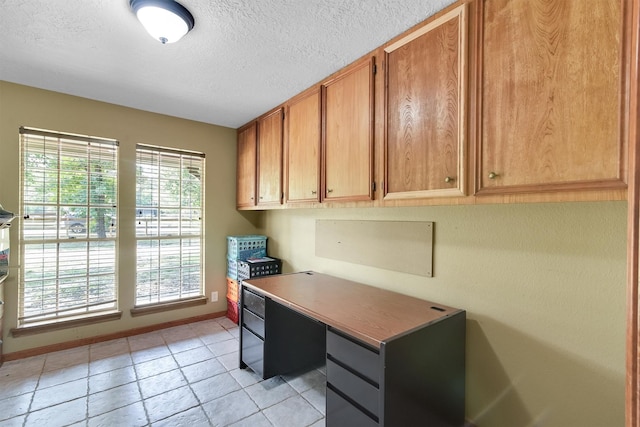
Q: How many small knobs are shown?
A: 6